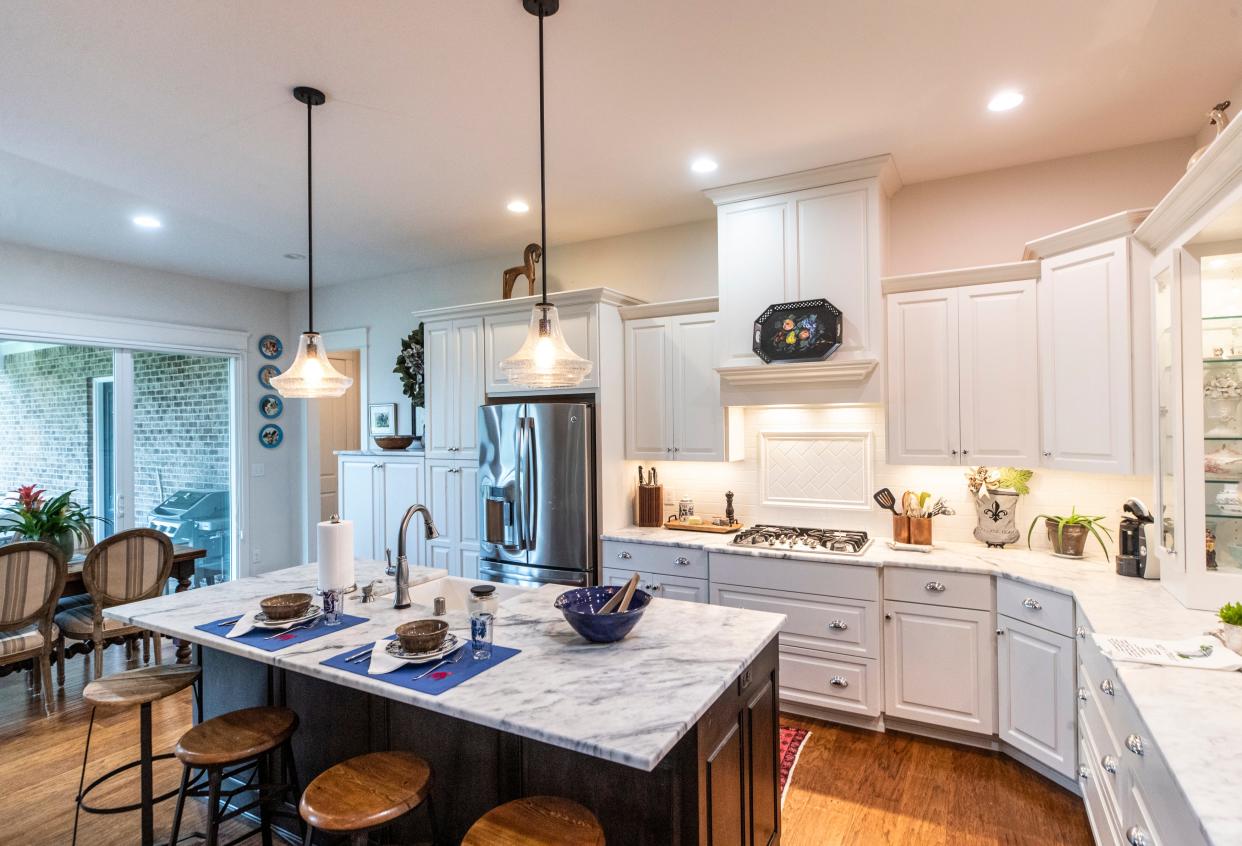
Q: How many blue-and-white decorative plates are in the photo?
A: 4